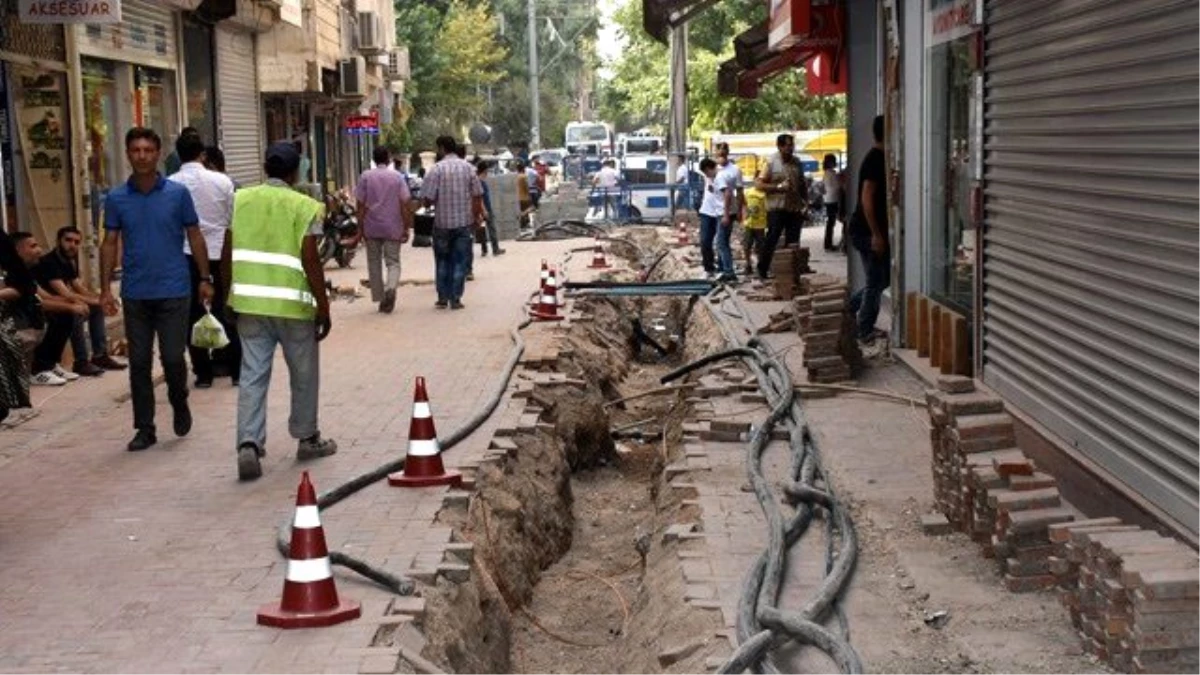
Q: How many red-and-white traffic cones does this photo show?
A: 6